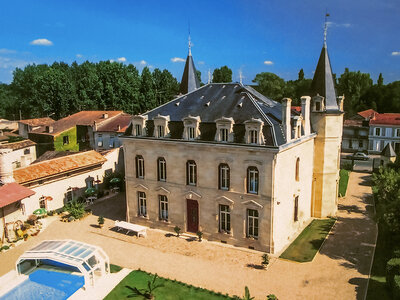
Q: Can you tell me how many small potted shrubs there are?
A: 4